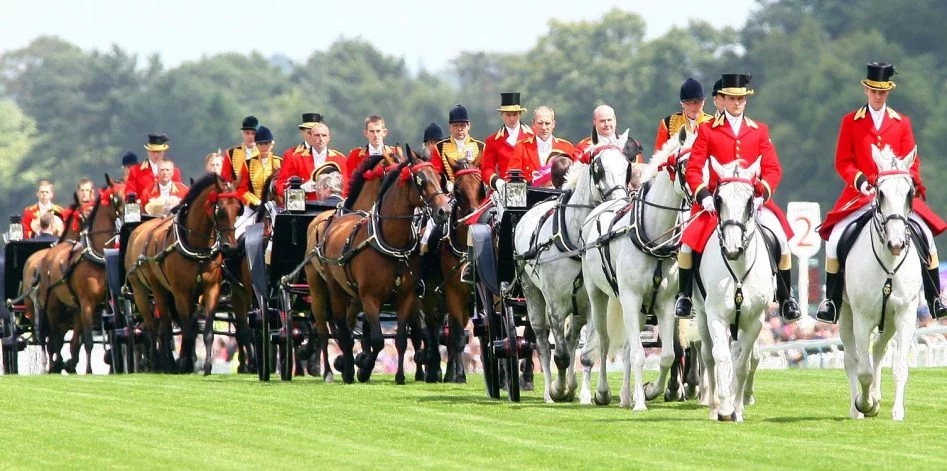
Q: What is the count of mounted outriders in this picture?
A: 2